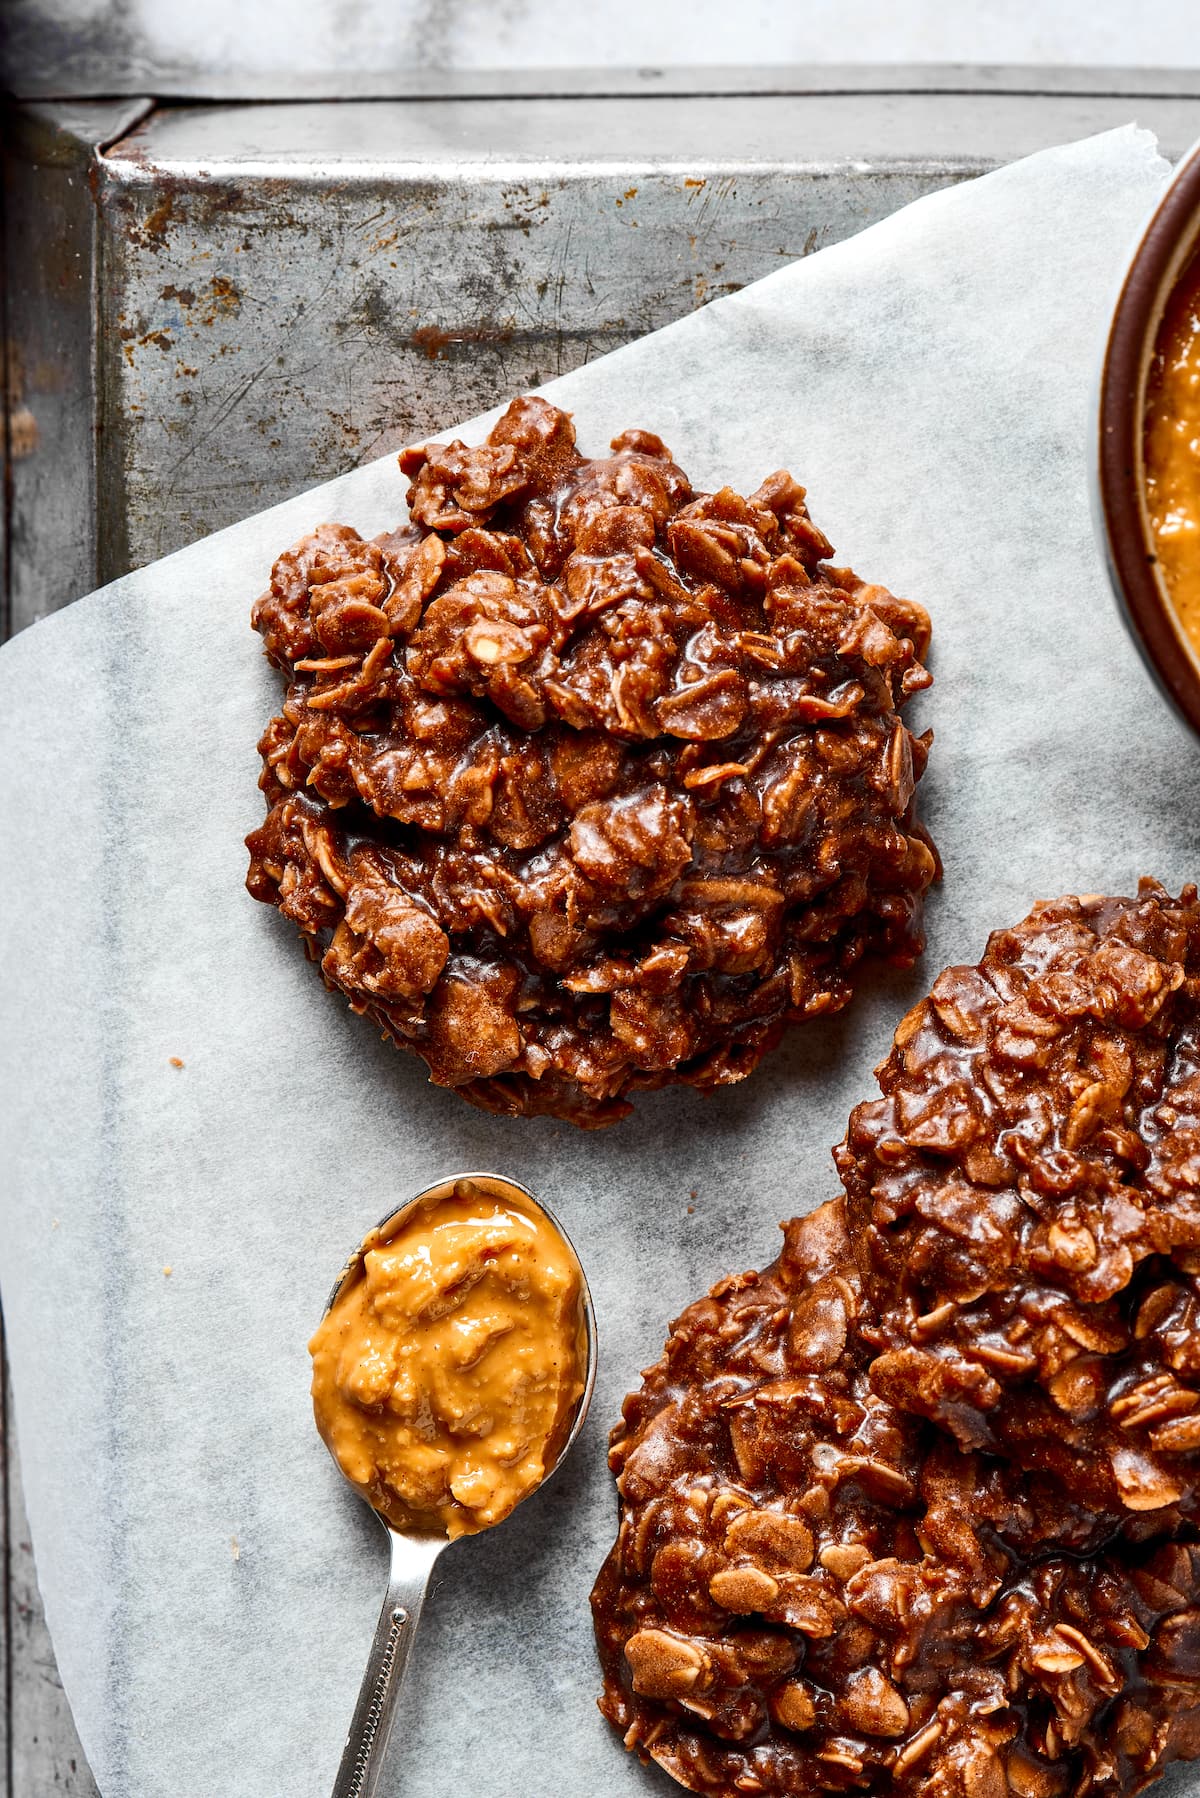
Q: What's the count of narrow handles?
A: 1